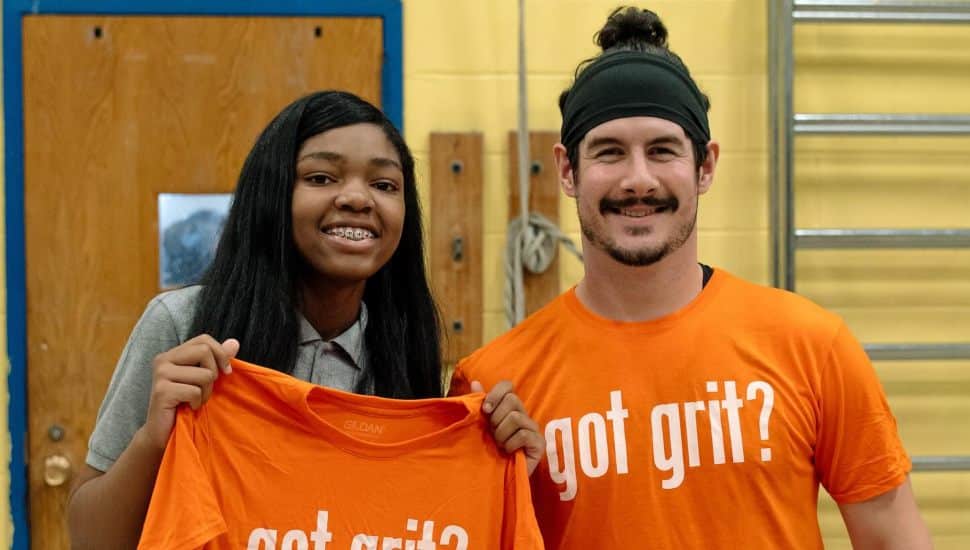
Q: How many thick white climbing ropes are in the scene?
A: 1